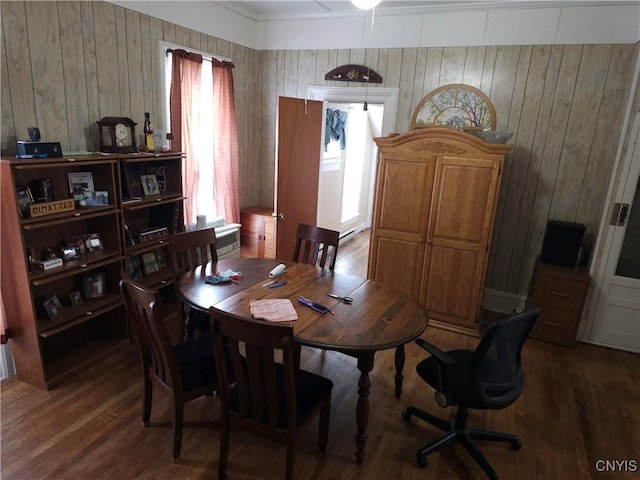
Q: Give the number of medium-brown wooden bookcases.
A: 2